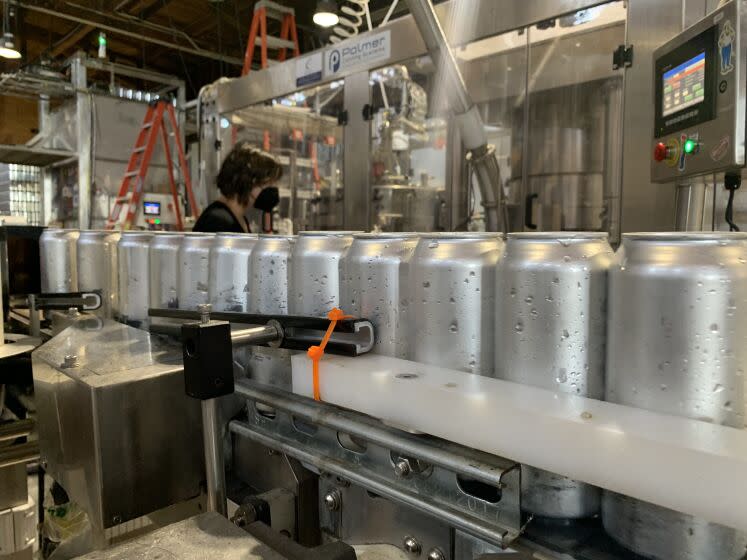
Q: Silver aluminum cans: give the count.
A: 12